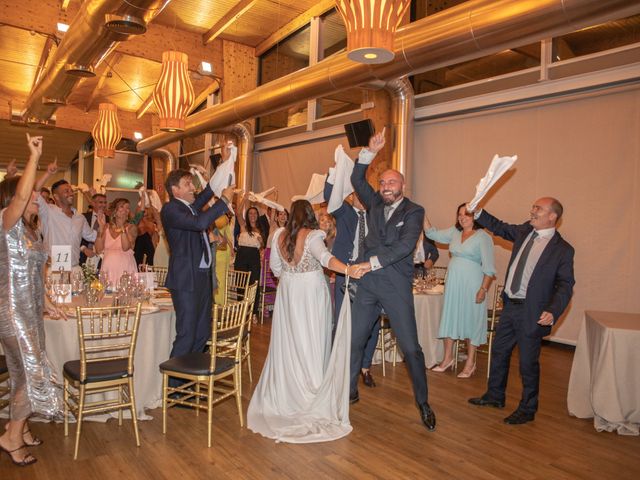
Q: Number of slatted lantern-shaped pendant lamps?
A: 3